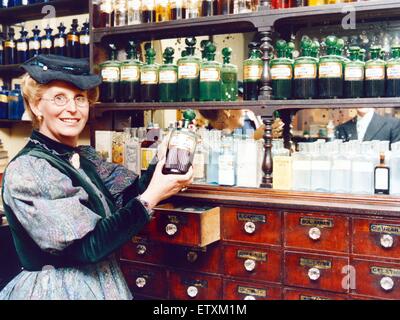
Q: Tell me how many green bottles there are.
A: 14